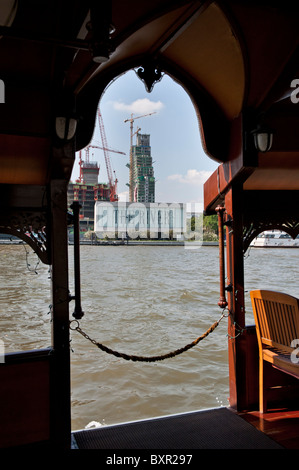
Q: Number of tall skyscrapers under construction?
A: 2